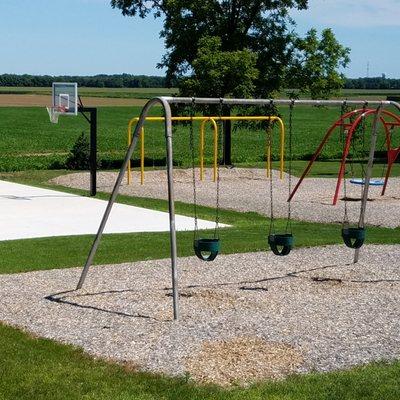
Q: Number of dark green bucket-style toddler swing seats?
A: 3